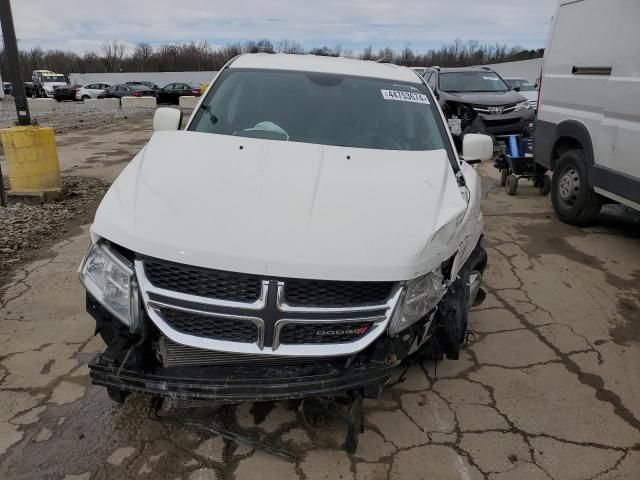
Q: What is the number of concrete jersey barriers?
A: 4